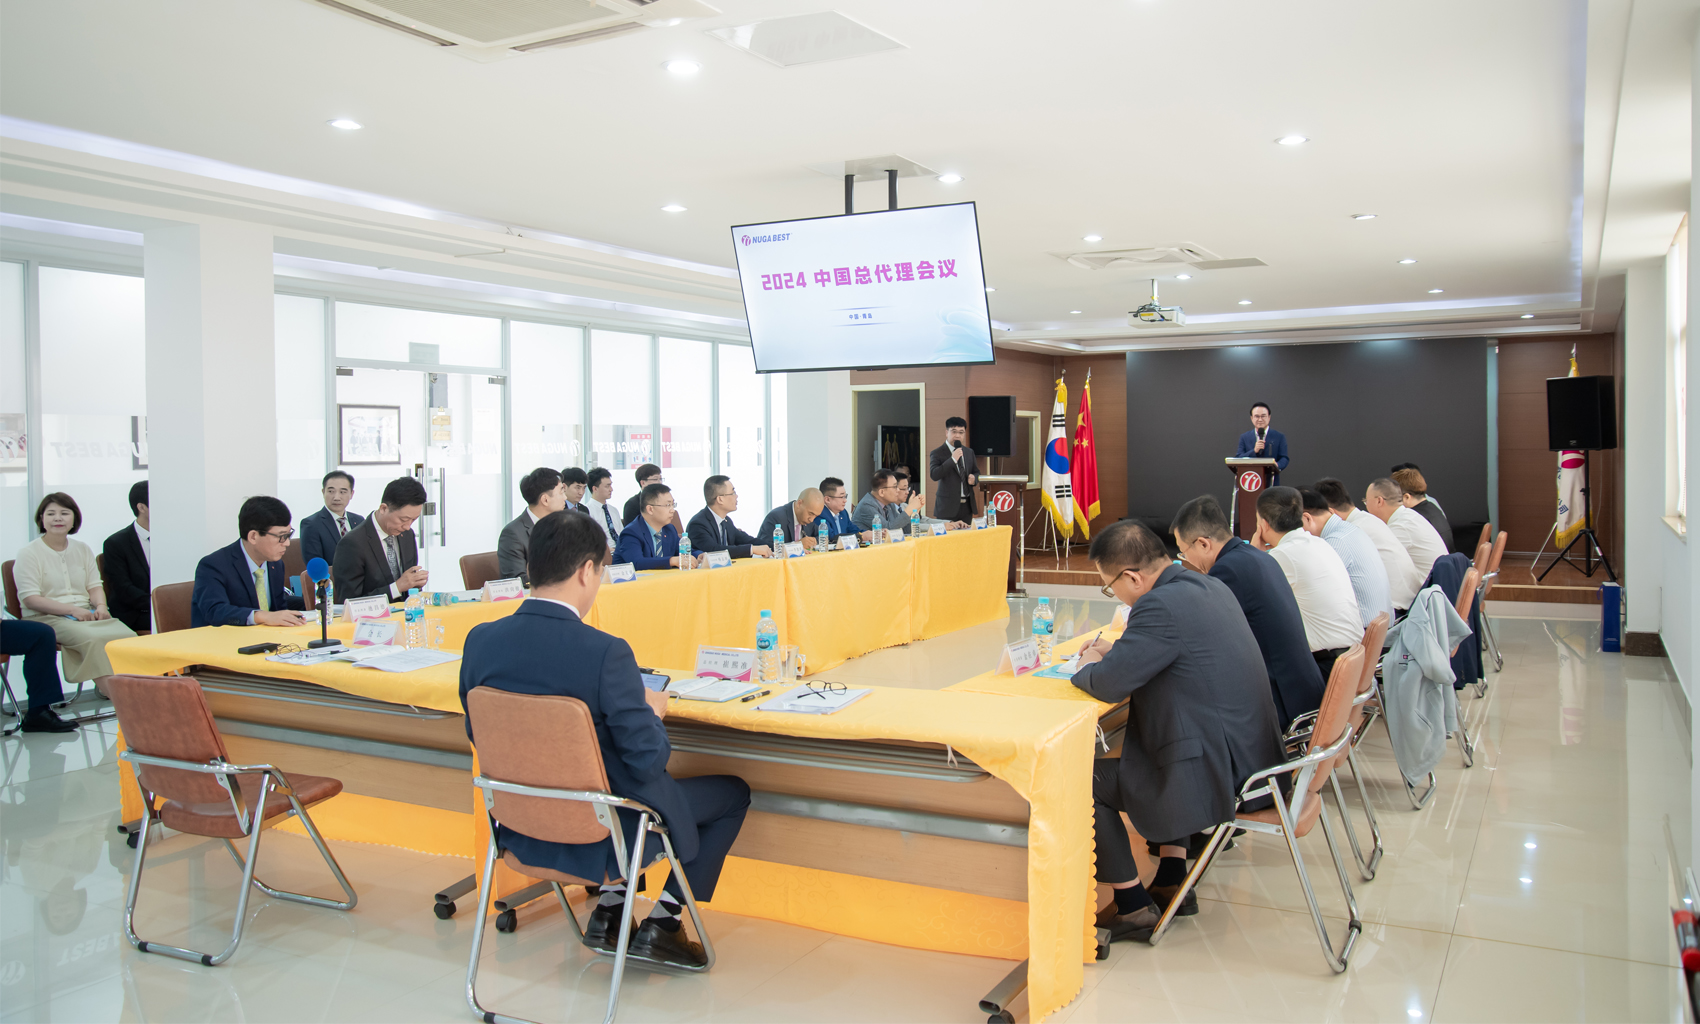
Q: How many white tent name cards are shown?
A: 13